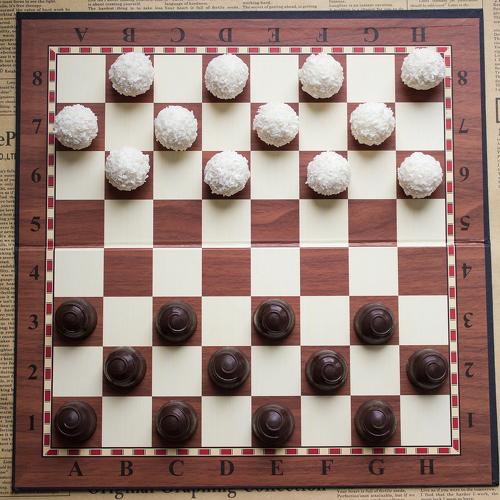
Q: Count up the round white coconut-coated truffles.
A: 12